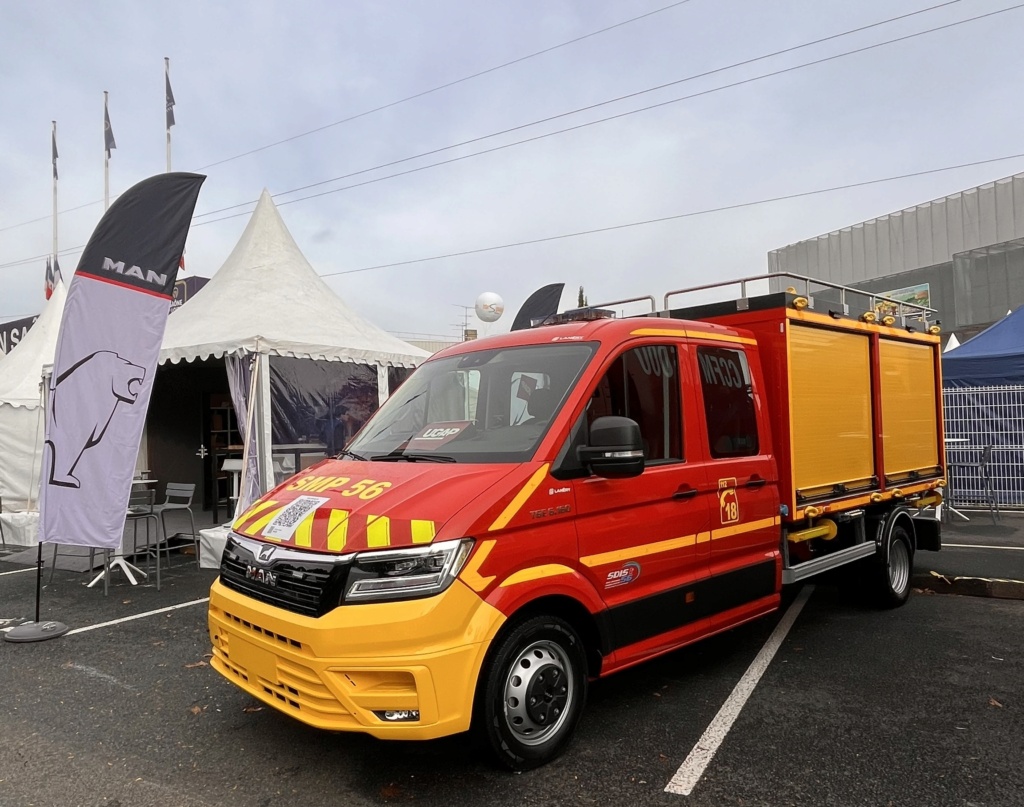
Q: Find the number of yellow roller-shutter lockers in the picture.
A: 2